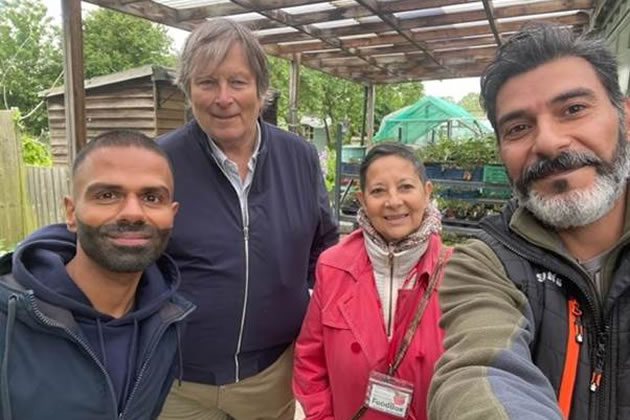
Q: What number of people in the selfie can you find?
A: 4